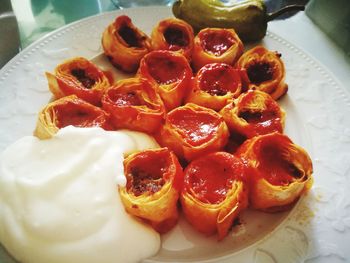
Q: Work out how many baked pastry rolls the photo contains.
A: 14